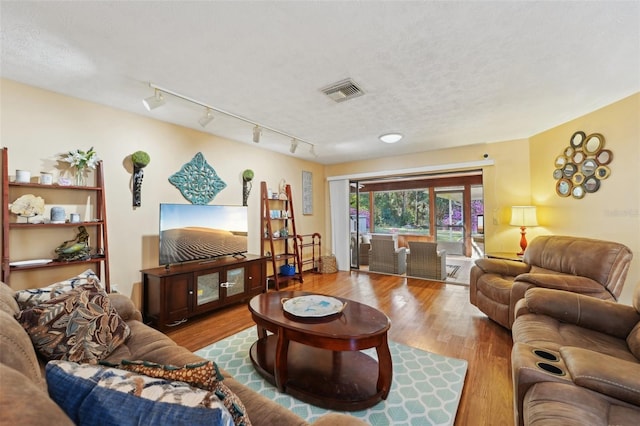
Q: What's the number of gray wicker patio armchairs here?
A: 2